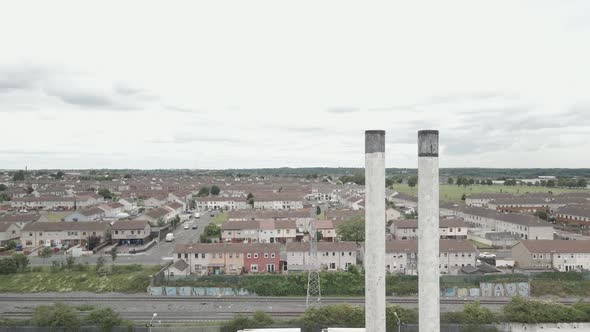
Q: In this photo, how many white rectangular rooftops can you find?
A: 2